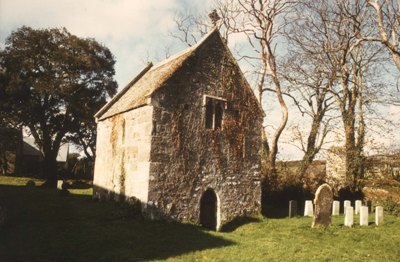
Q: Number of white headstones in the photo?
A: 7